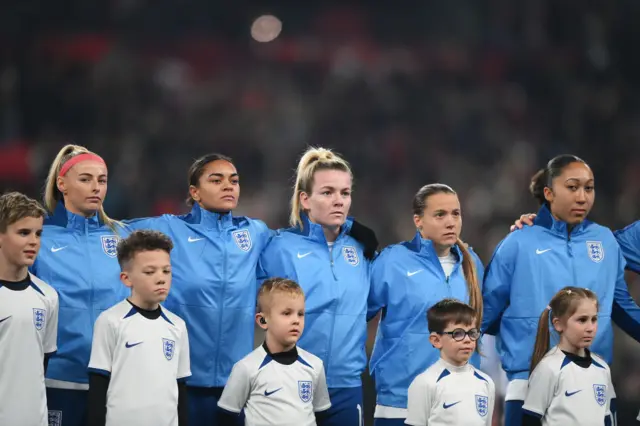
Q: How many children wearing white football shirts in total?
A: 5